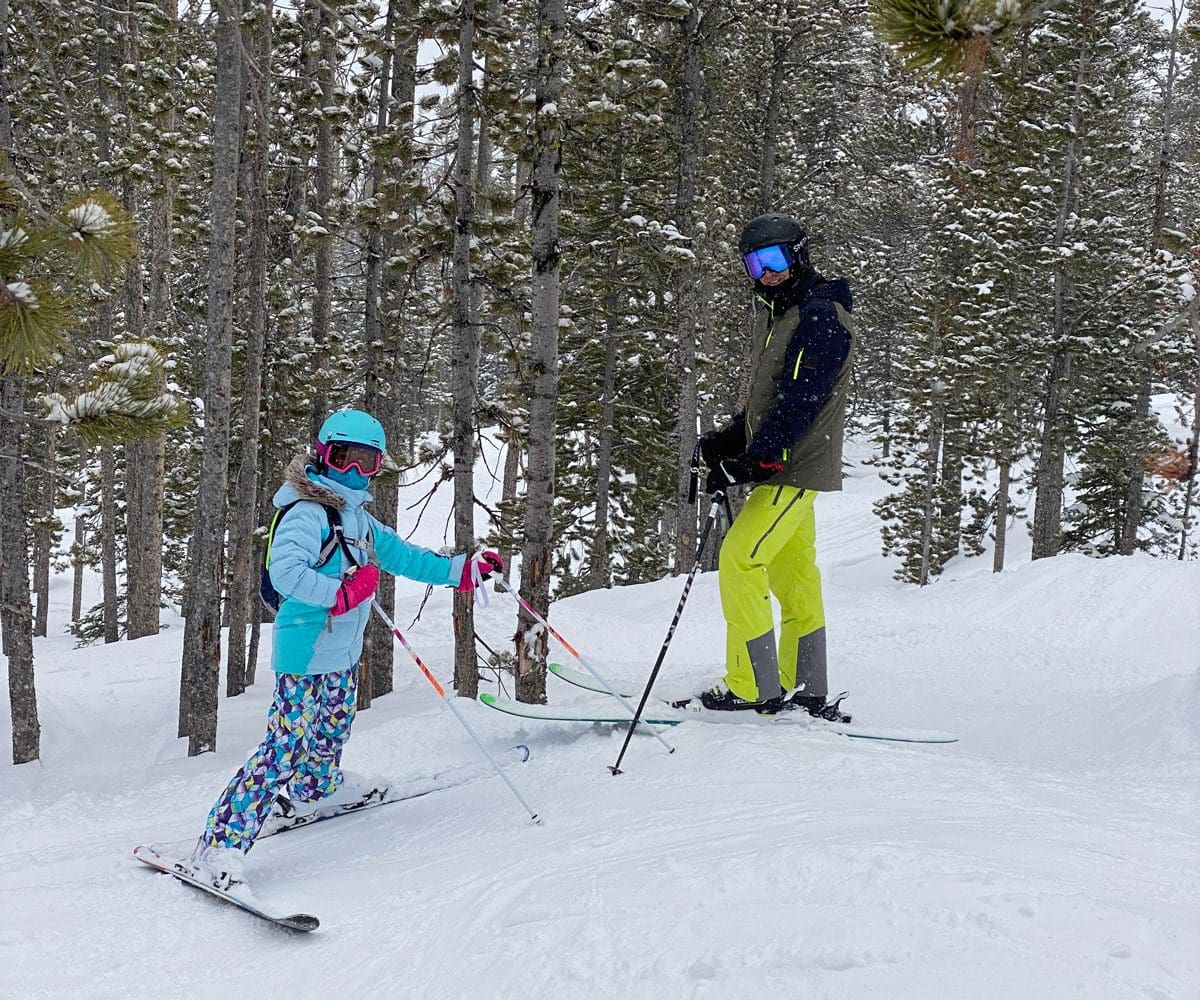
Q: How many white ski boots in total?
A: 2